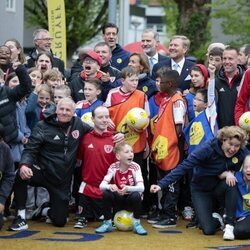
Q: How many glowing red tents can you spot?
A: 0